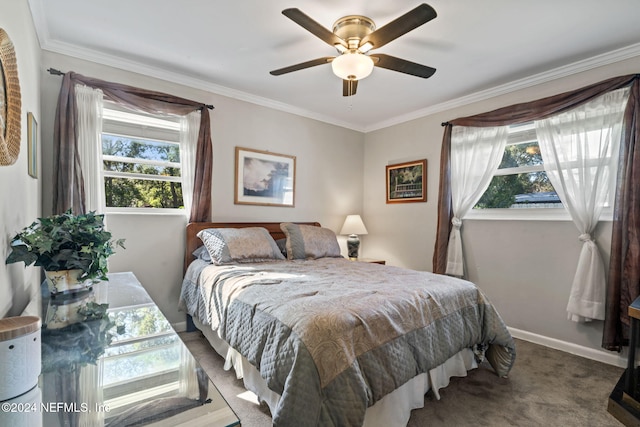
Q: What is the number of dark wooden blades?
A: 5